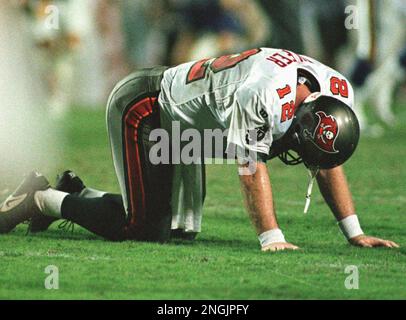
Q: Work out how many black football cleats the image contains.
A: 2